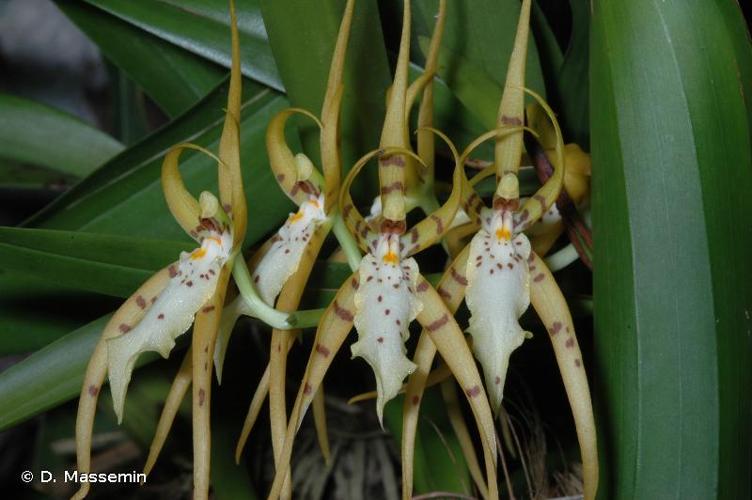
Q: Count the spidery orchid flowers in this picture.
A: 4